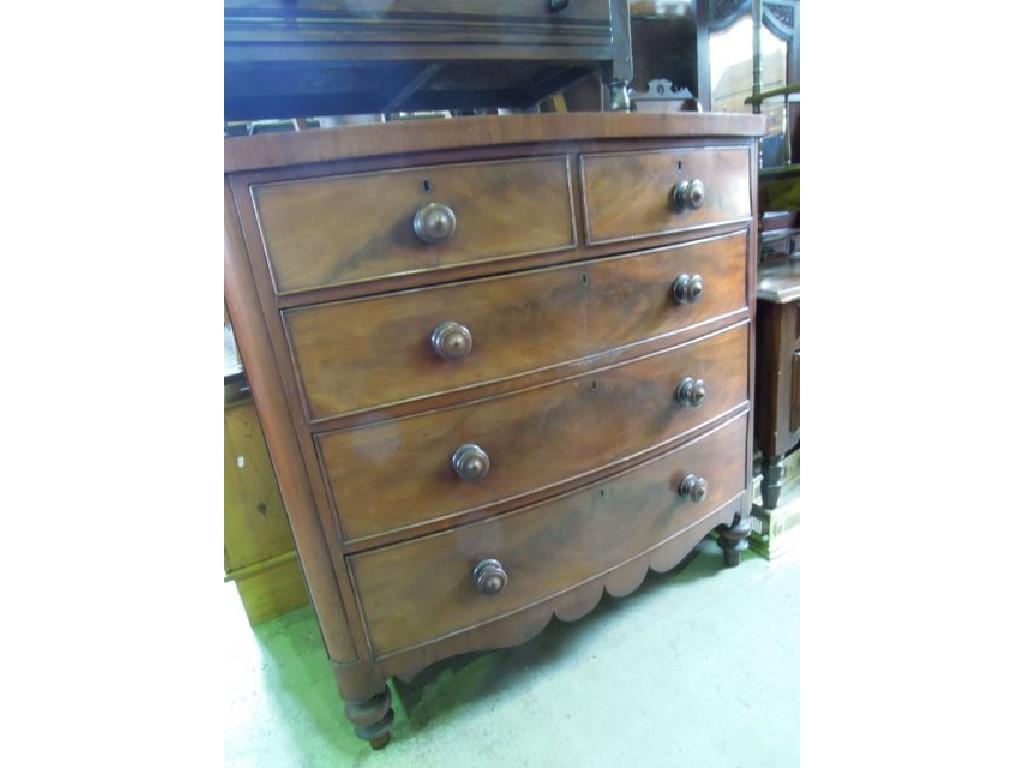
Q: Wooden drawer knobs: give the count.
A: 8